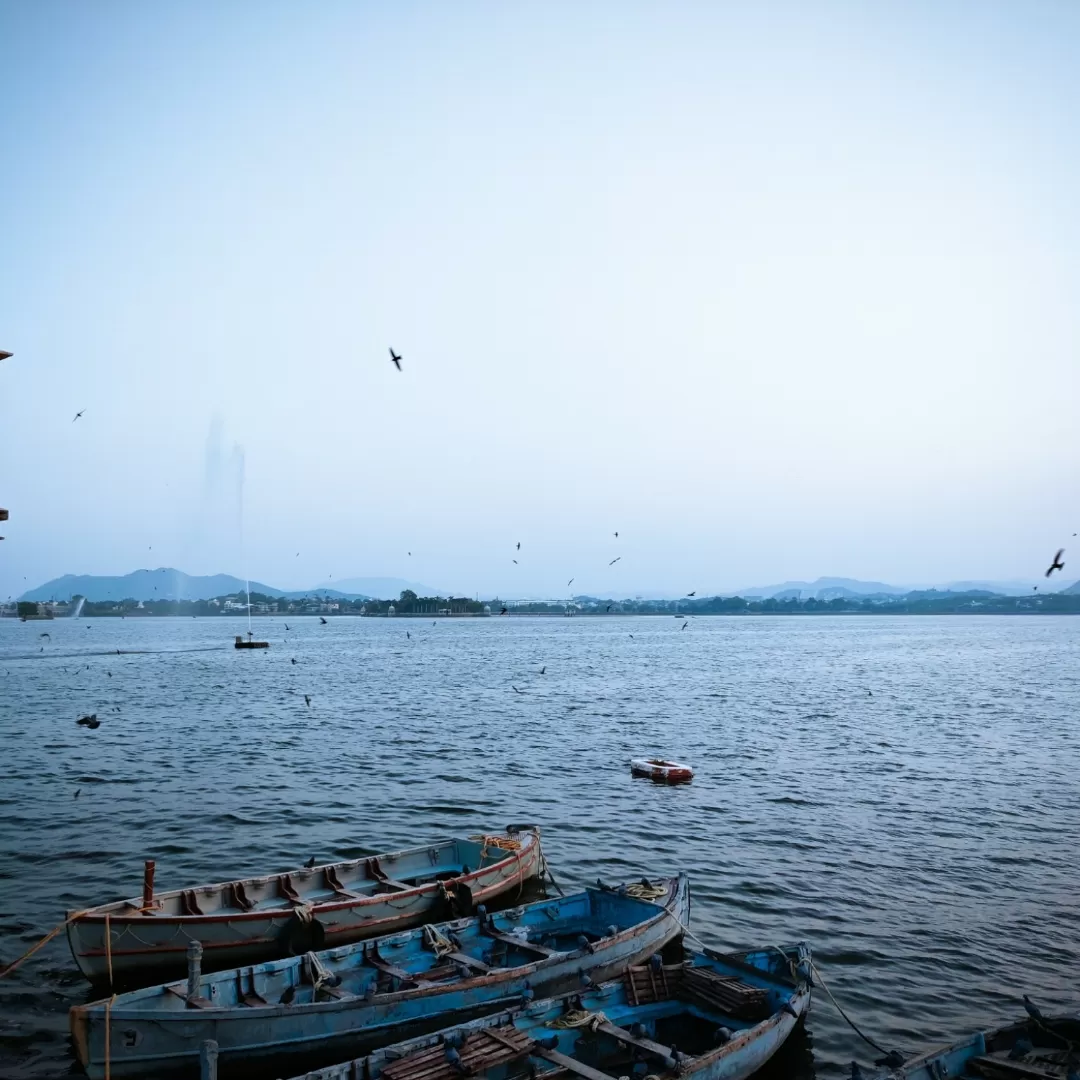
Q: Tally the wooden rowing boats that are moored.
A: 4